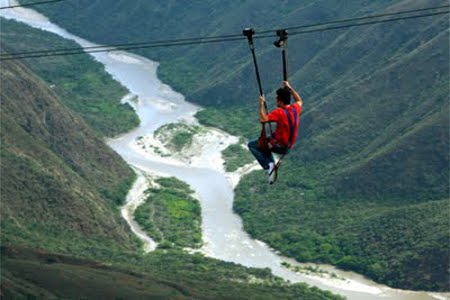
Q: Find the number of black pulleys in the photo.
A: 2